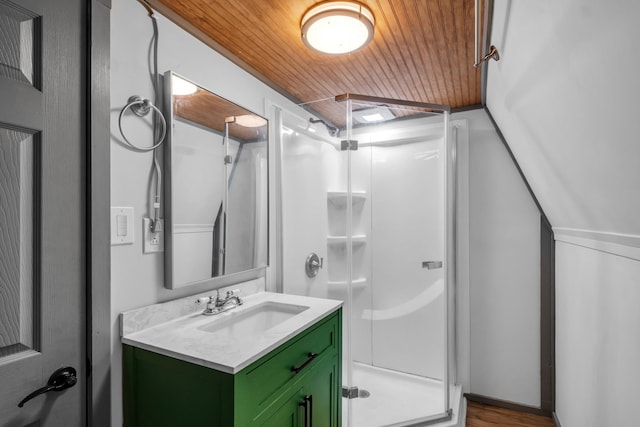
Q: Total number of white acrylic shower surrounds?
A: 1